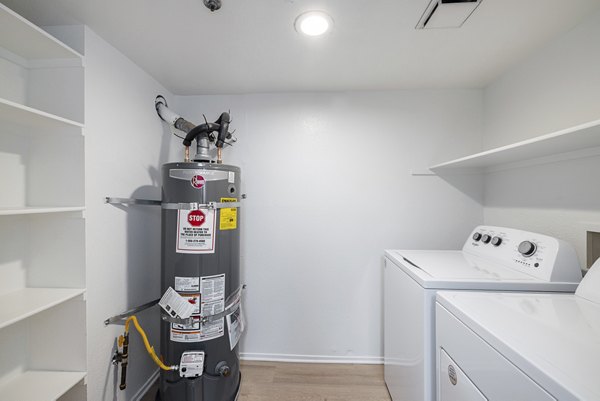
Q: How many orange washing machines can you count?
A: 0